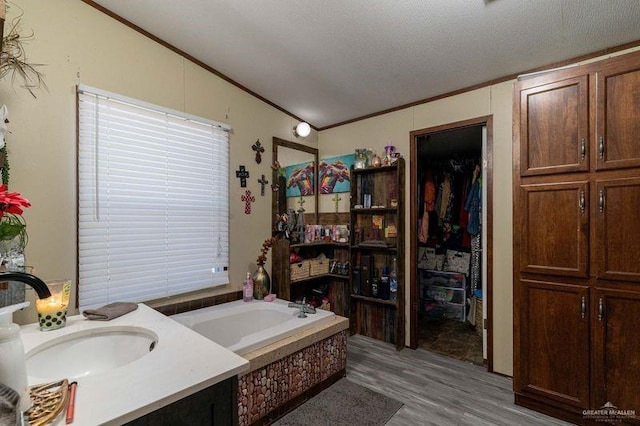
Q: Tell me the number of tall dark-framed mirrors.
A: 1